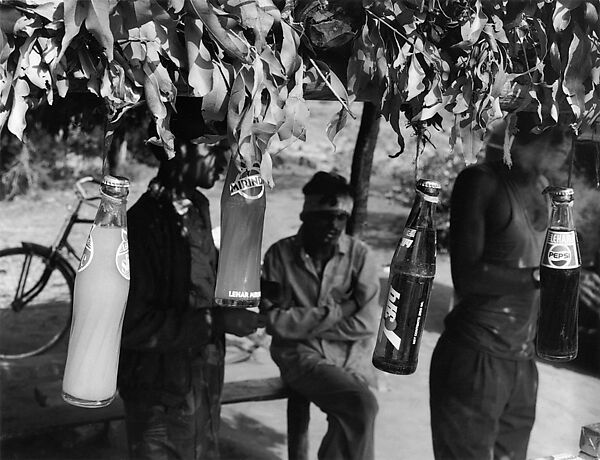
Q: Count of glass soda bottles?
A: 4